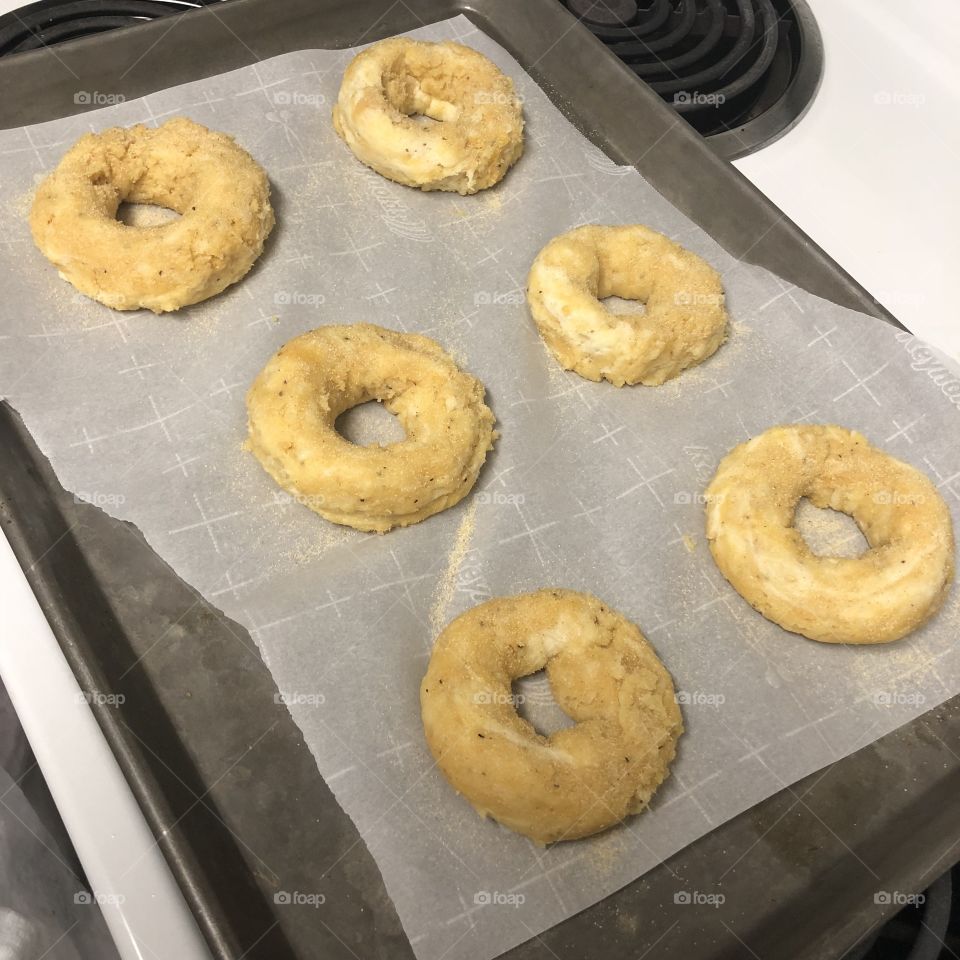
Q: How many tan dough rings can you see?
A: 6